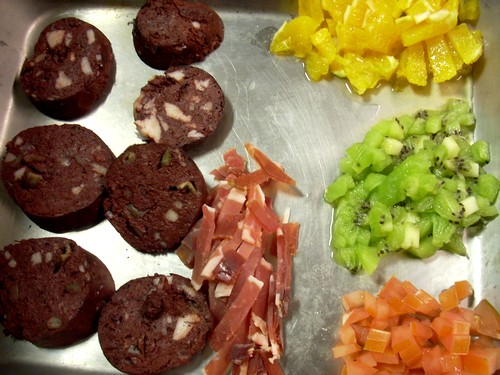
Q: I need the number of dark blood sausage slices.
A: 7